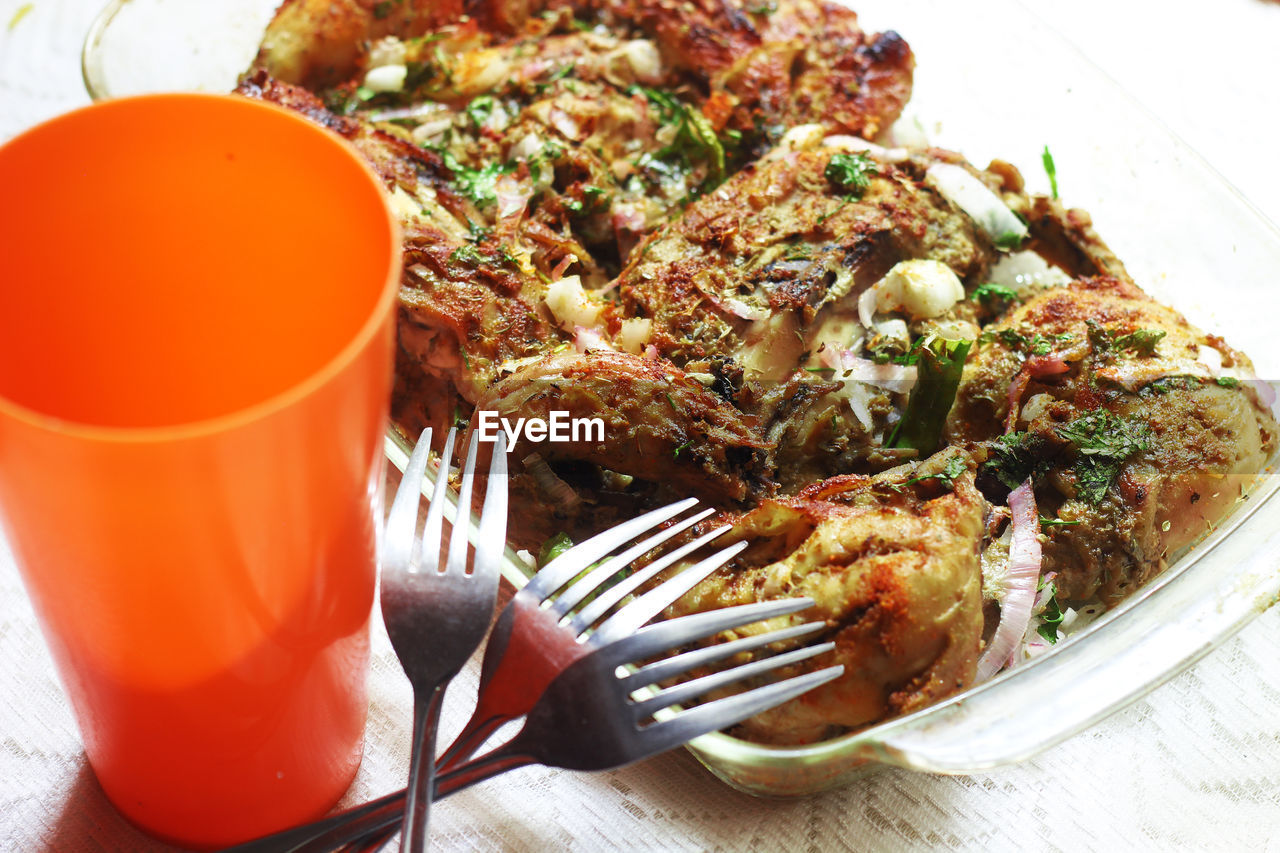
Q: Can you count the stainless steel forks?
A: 3